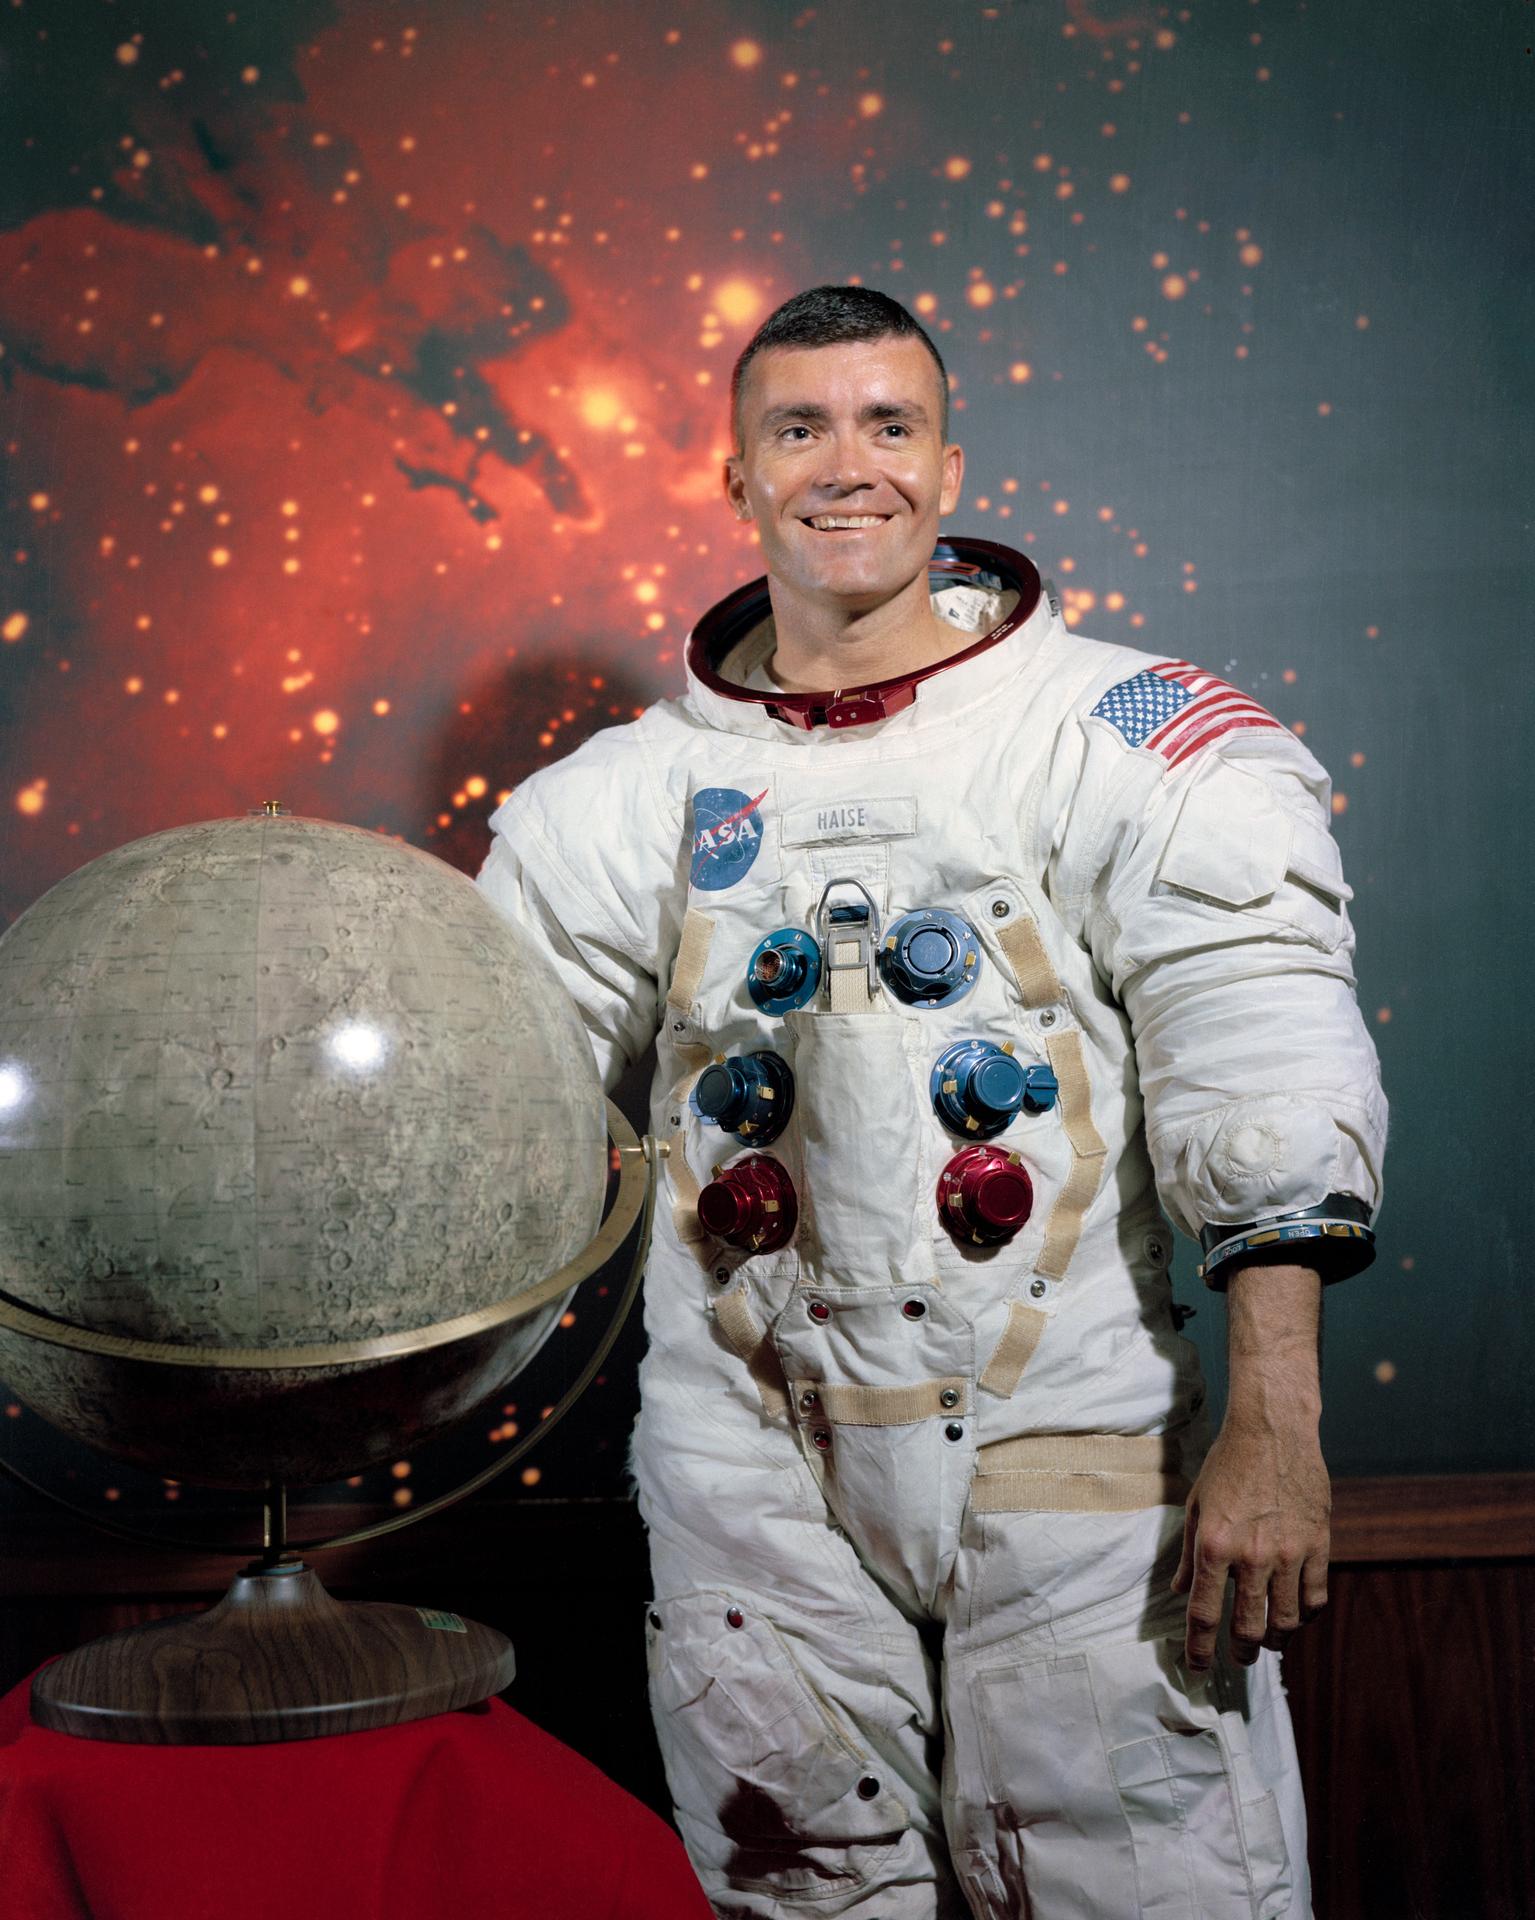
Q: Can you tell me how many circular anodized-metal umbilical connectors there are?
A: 6